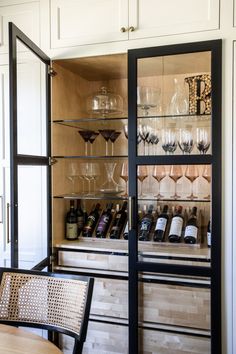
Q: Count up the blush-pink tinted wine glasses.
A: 6